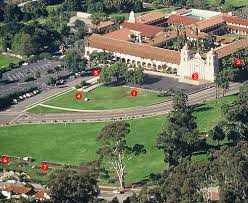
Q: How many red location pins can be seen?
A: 7